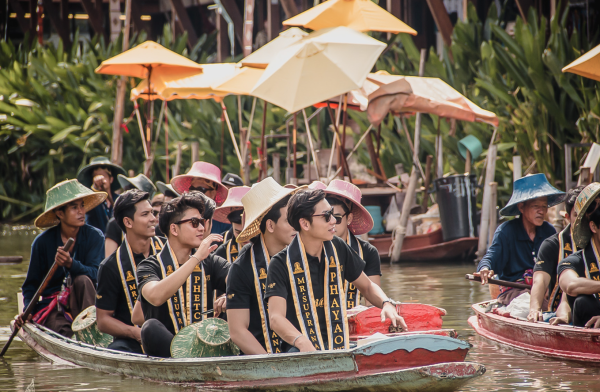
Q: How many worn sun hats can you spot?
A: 11